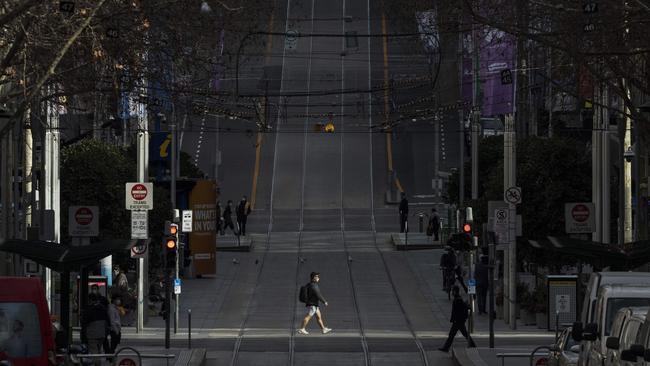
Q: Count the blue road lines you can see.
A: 0